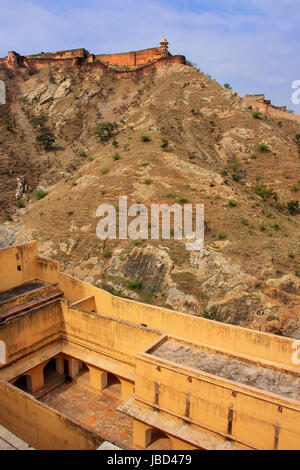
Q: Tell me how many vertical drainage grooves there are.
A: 4